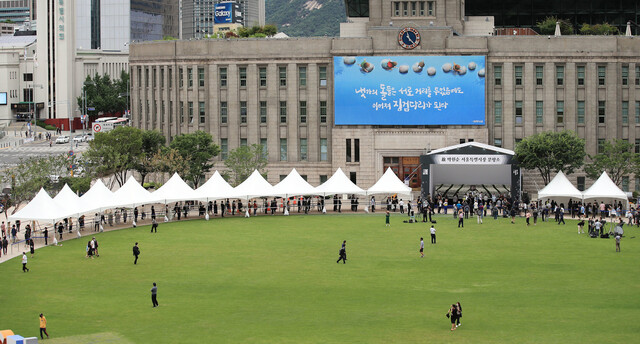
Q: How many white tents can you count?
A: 12